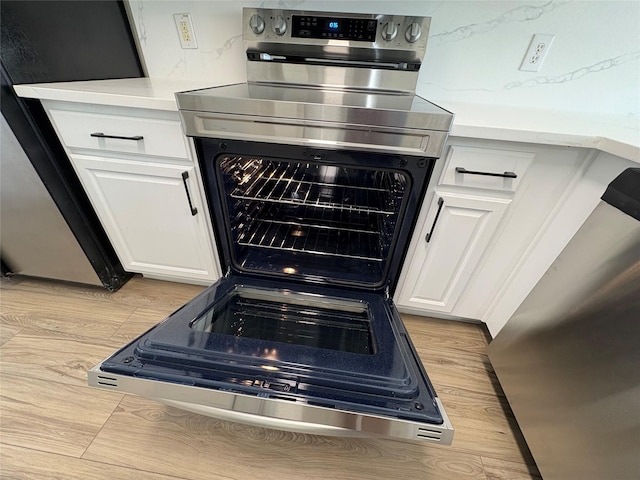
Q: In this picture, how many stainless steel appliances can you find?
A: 3